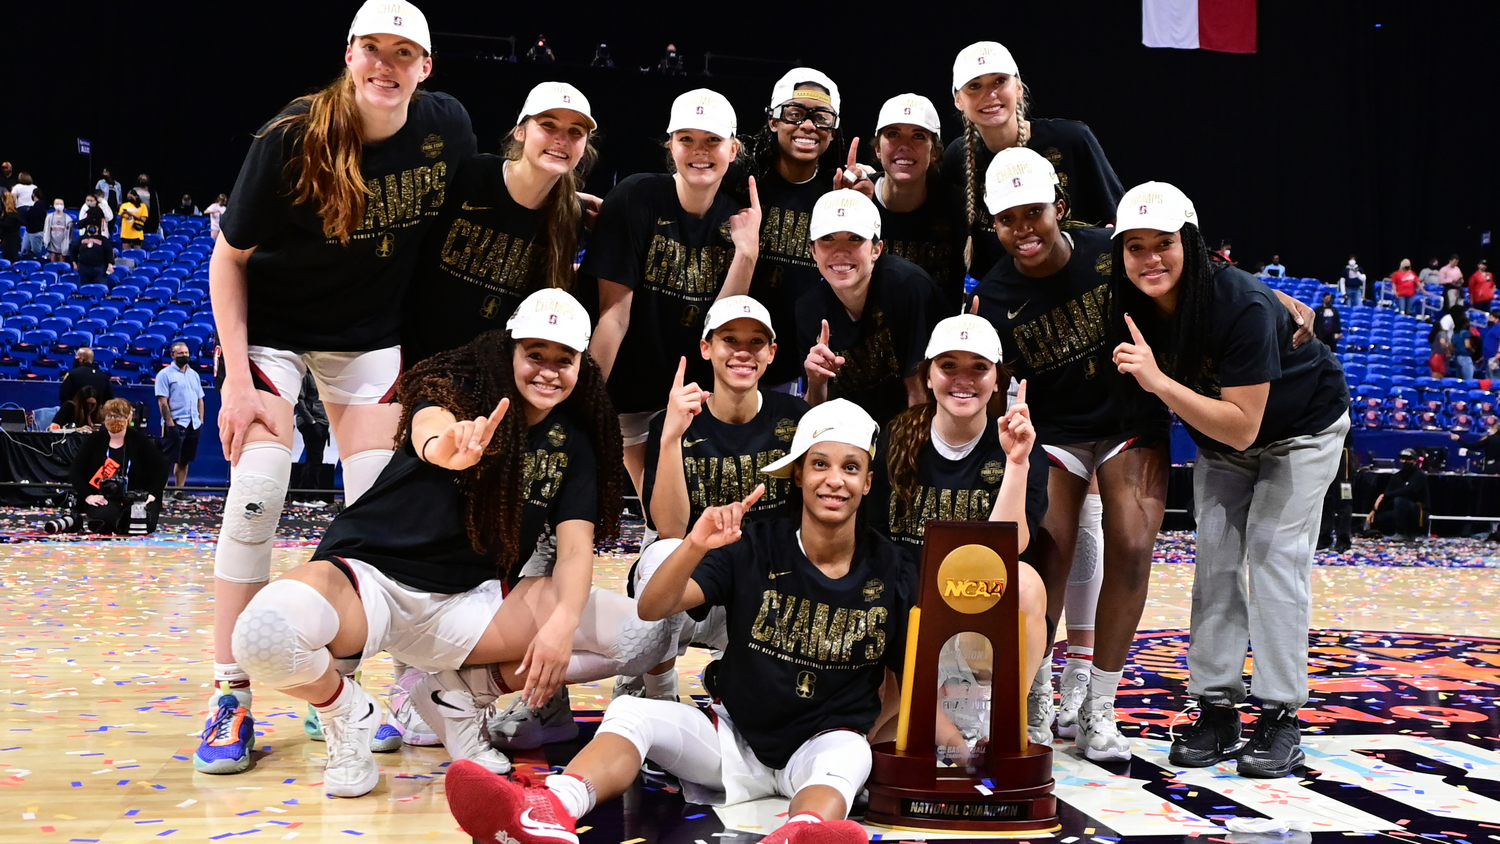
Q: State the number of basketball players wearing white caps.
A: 13